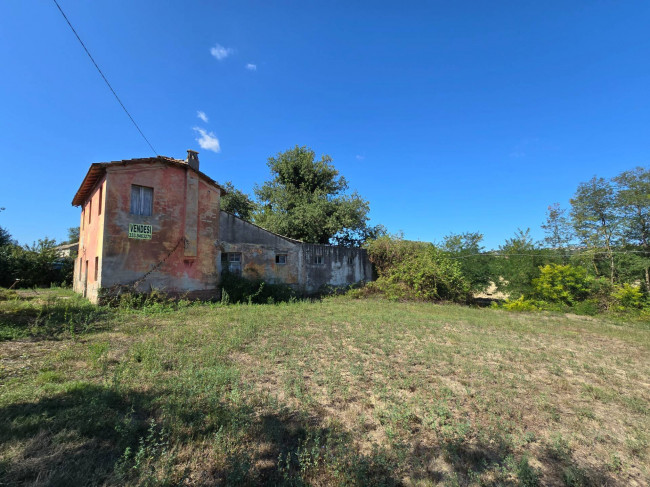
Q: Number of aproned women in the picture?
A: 0